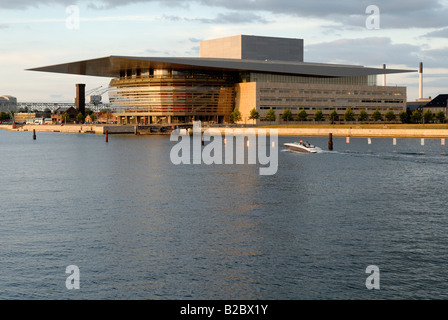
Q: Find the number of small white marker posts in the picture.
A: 8